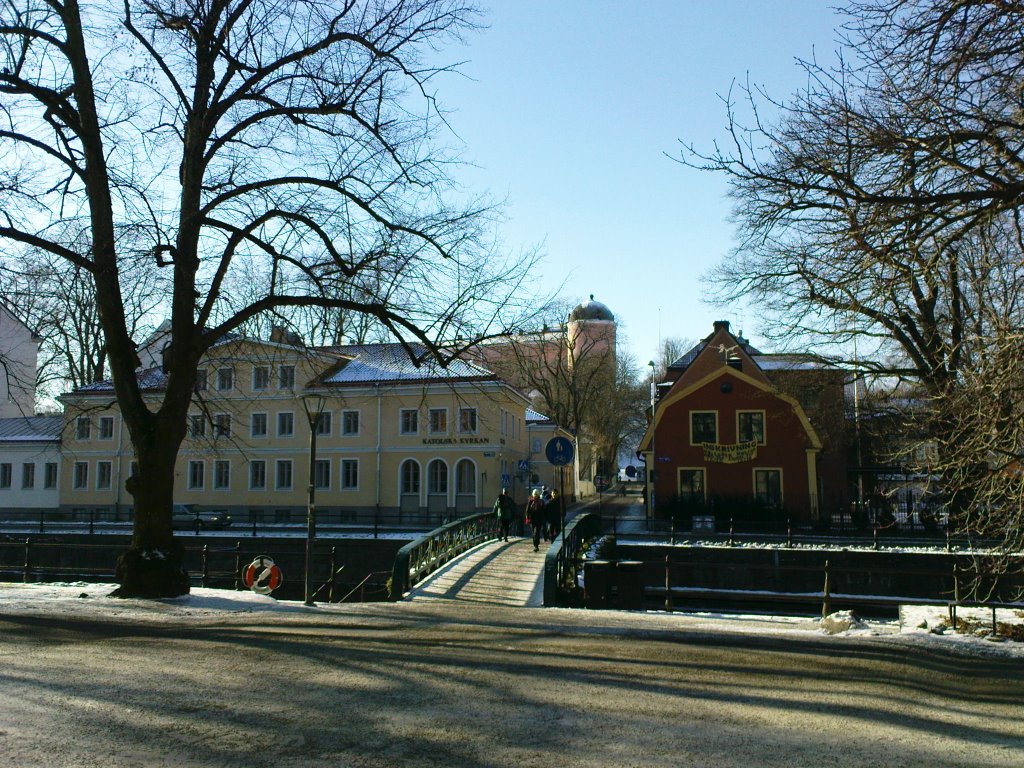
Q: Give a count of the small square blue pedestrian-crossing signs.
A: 2